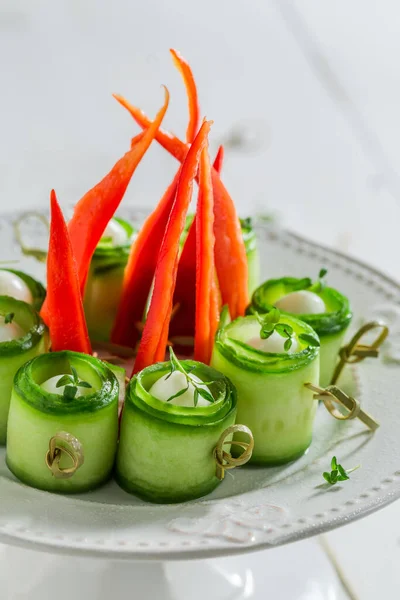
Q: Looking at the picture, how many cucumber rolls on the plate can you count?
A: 8